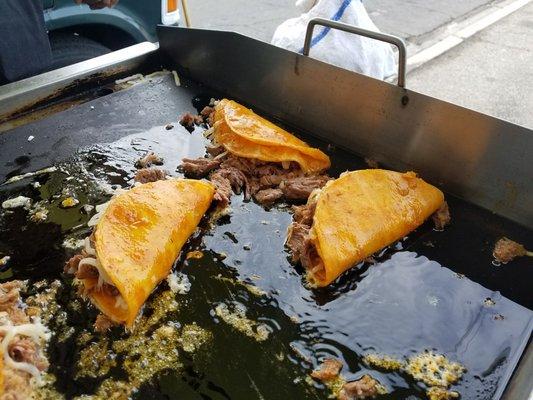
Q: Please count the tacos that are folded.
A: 3